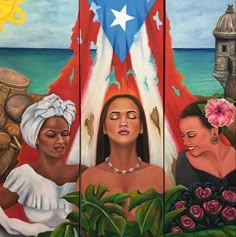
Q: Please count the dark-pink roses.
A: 8